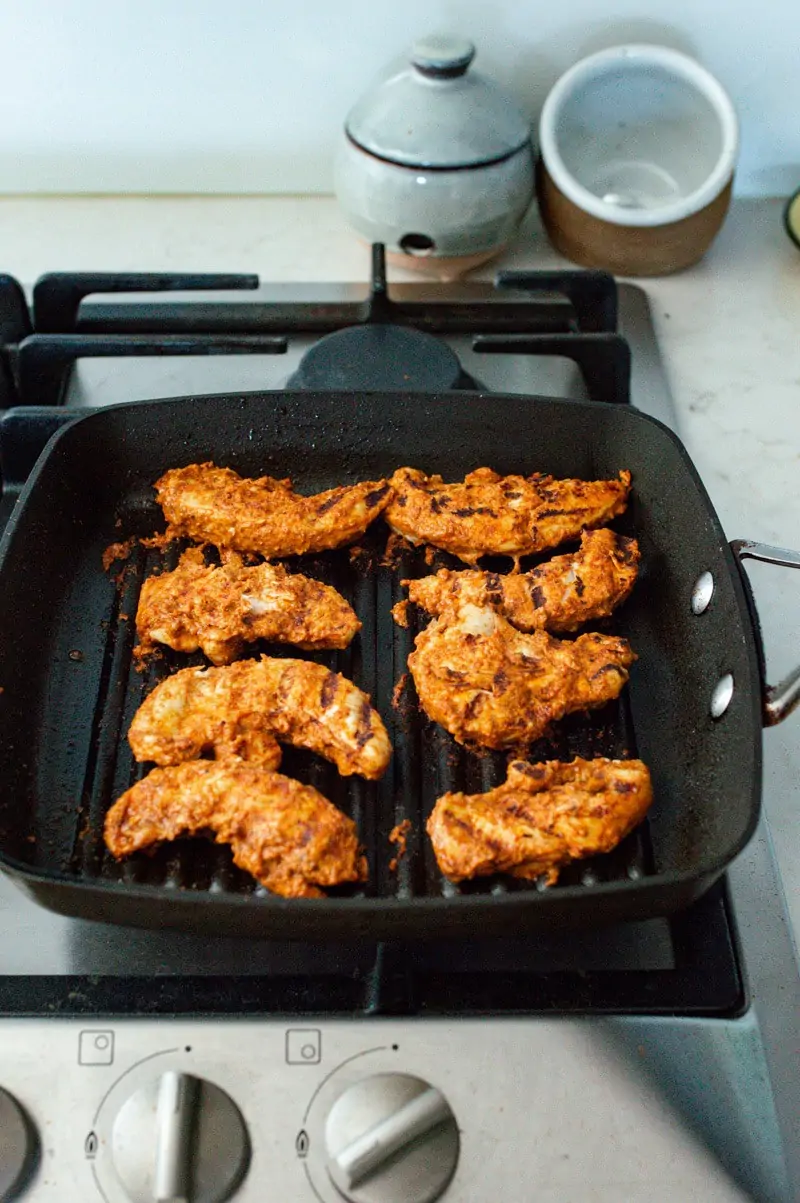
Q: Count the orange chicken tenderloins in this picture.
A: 8